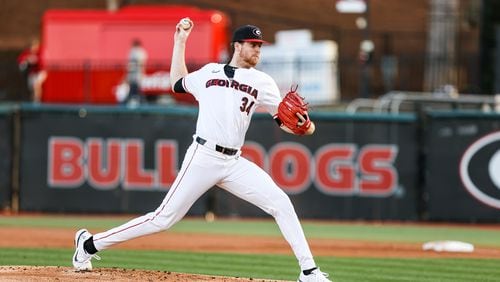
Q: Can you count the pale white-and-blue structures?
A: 1